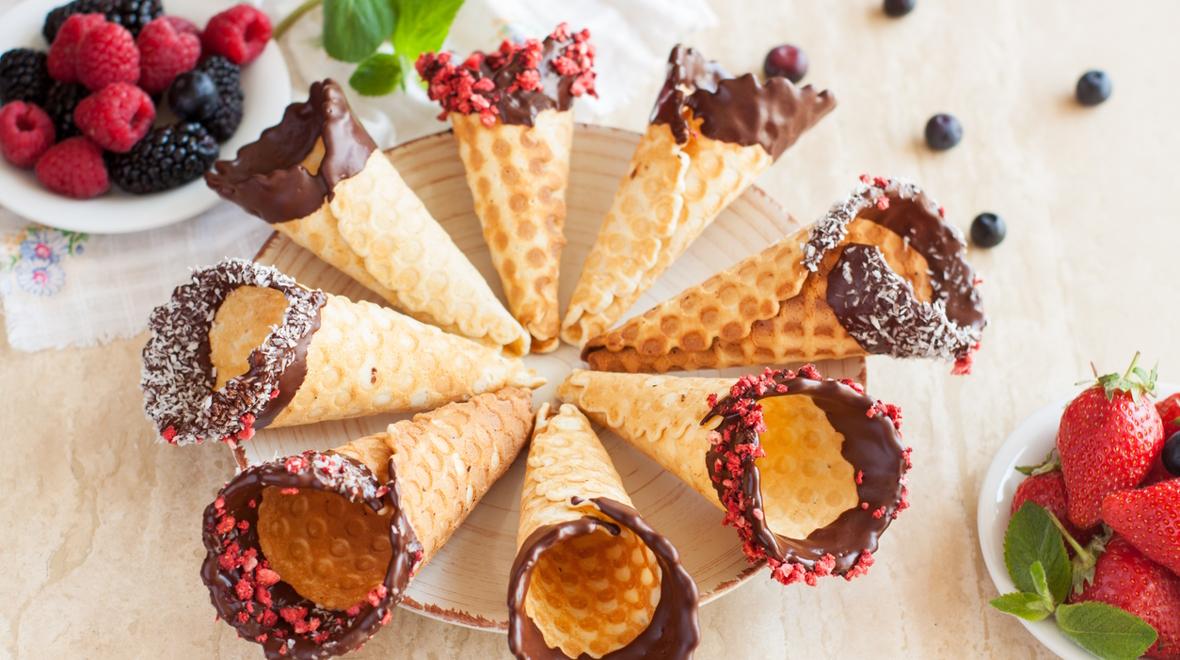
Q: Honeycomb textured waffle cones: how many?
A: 8